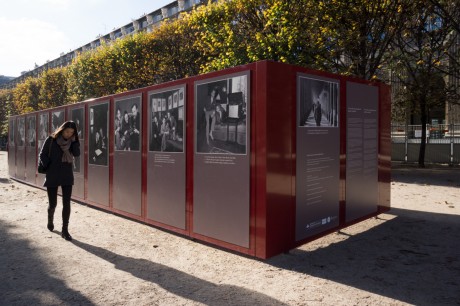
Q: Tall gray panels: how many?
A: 12